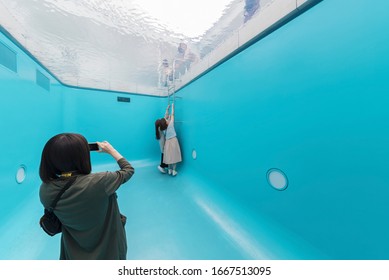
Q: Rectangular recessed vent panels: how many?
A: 3